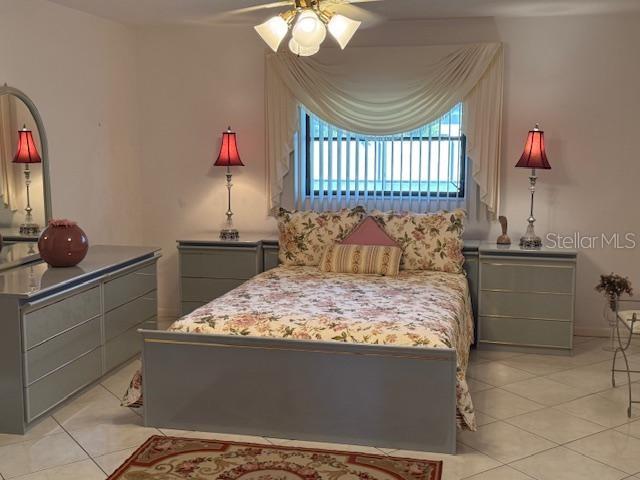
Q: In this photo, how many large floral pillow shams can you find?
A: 2